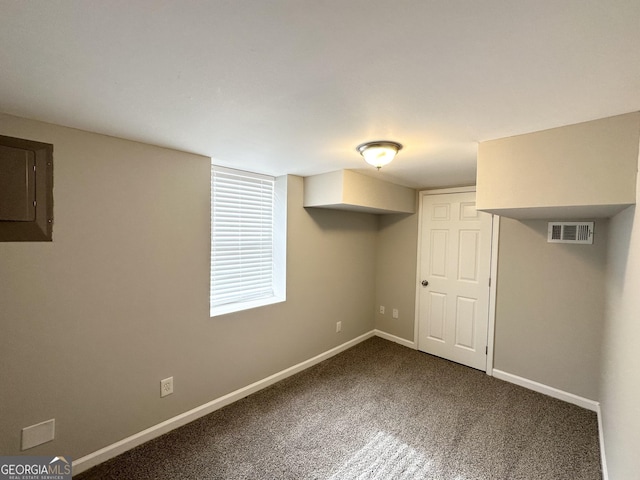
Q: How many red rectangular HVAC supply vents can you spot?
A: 0